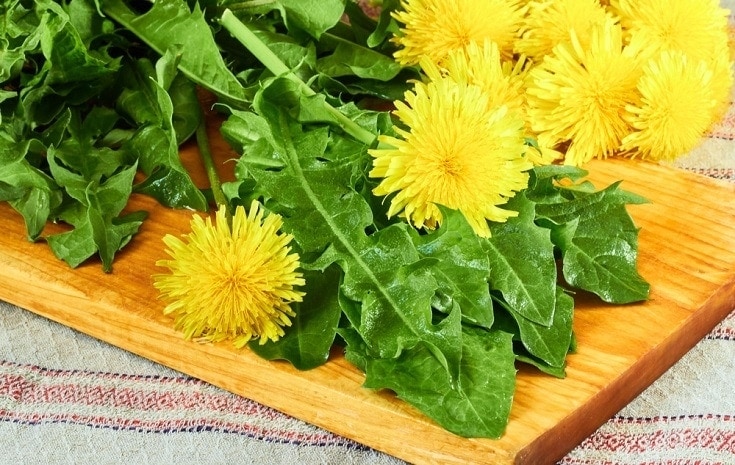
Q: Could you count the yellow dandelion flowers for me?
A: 8